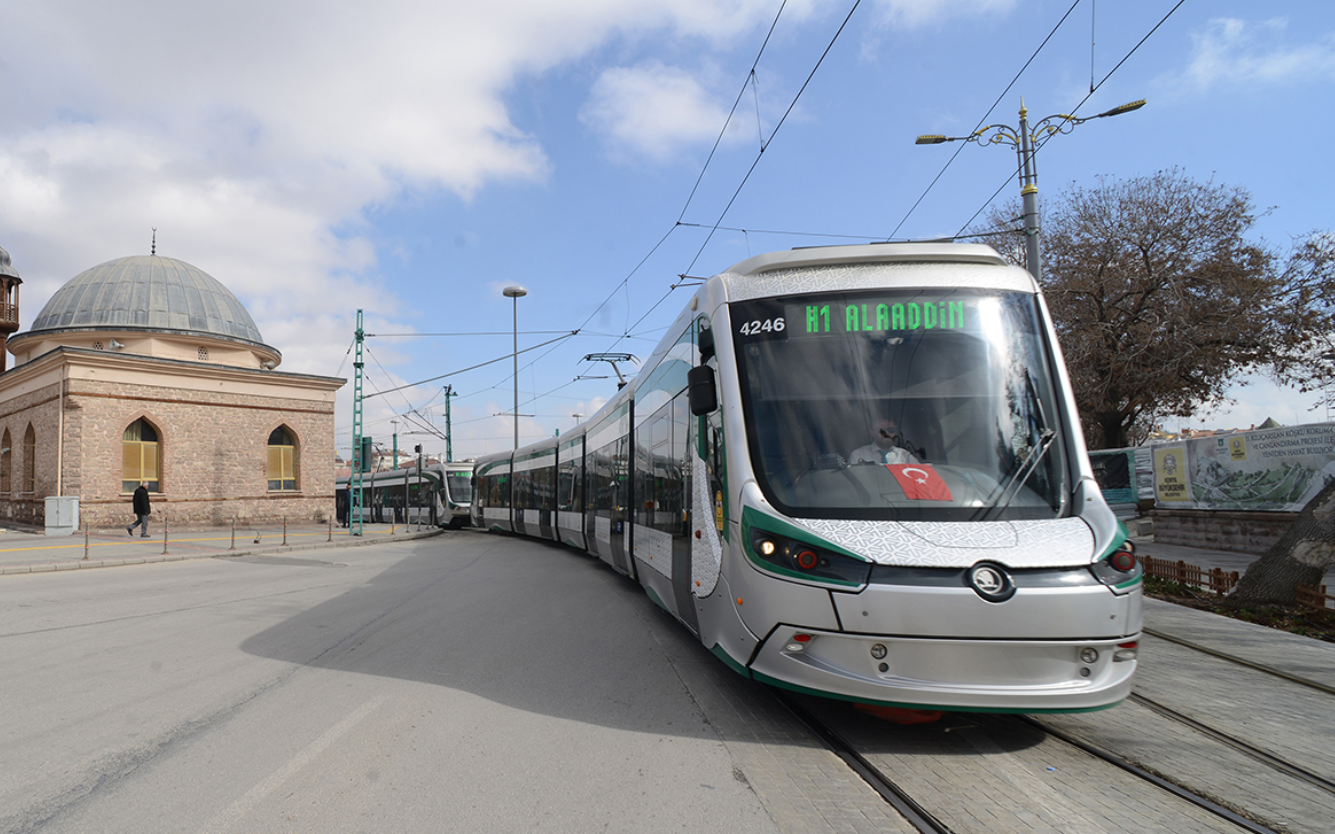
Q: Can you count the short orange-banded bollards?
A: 10